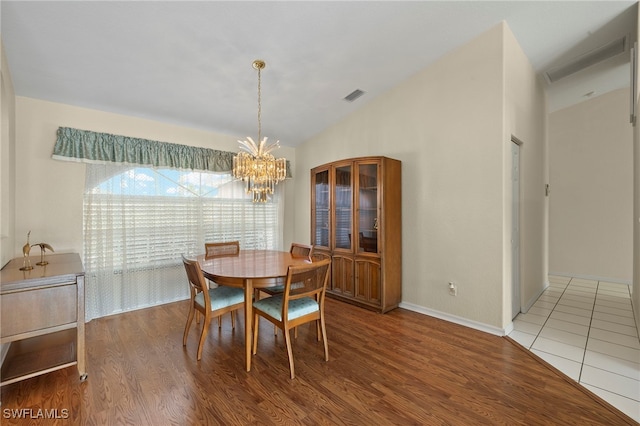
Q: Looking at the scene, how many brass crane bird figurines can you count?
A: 2